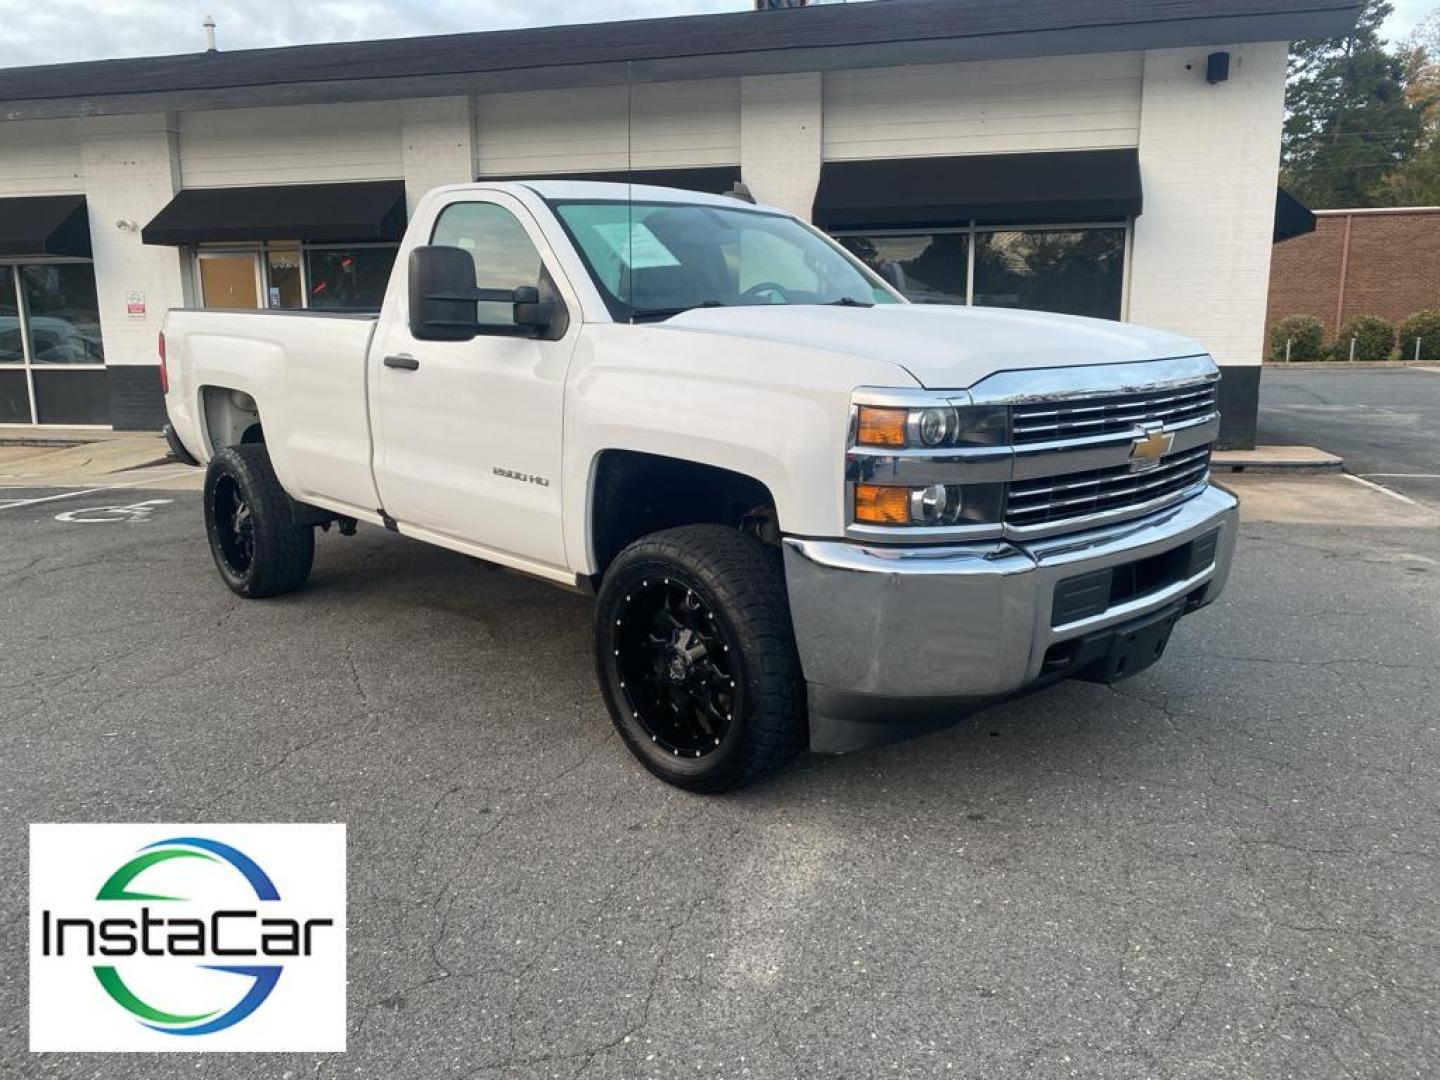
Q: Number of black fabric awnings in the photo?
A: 5